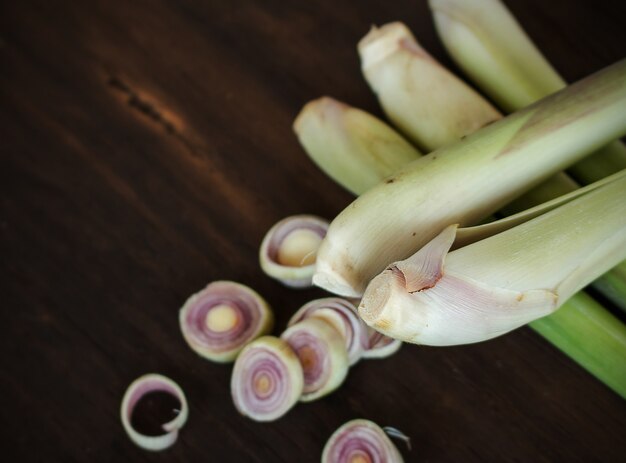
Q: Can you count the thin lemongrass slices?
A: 8